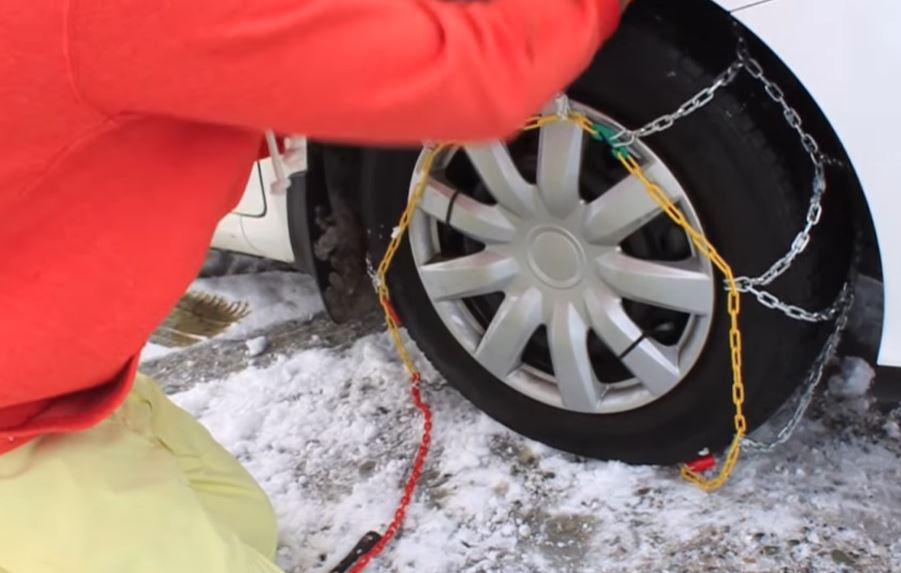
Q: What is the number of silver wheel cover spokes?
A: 9